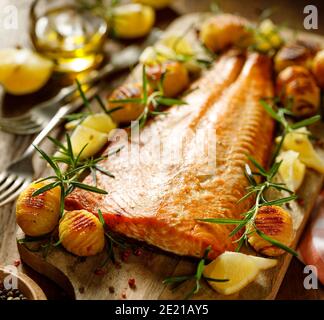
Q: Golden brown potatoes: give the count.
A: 9